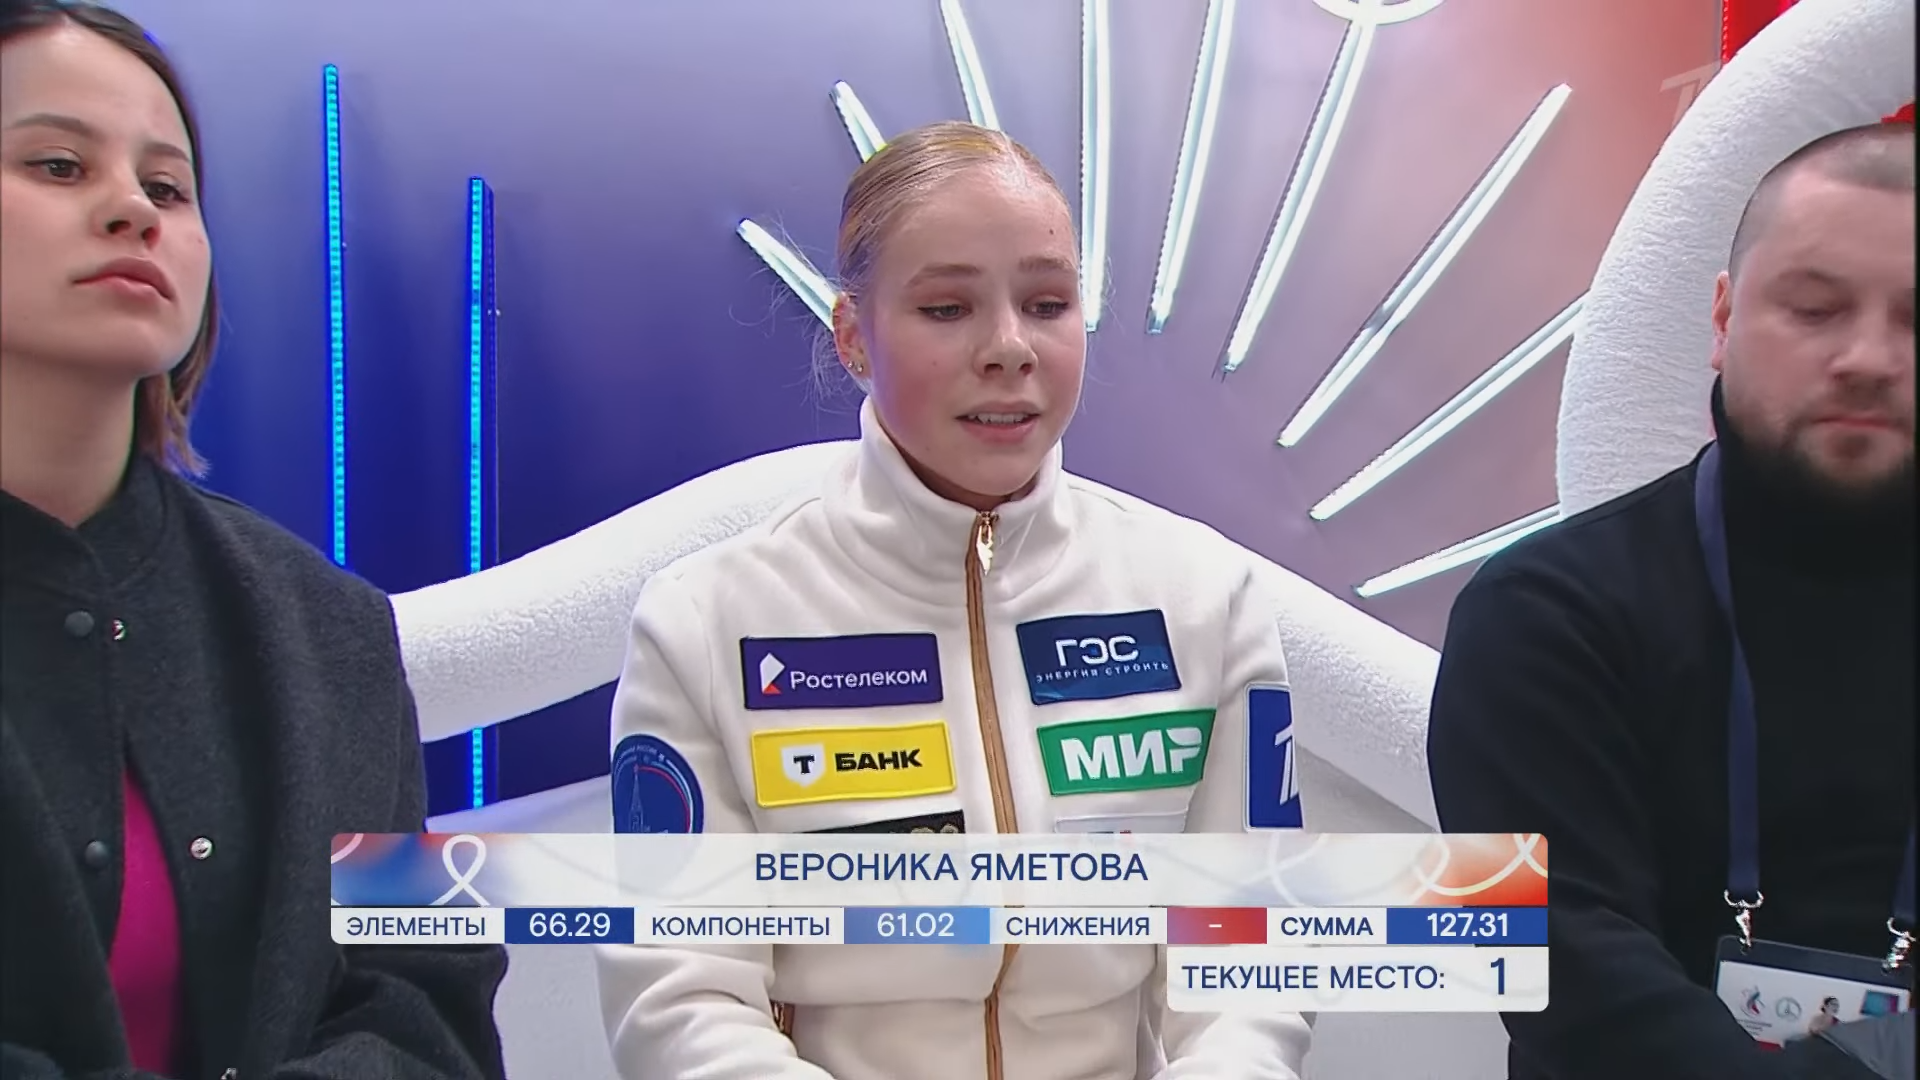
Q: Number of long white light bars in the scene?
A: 9